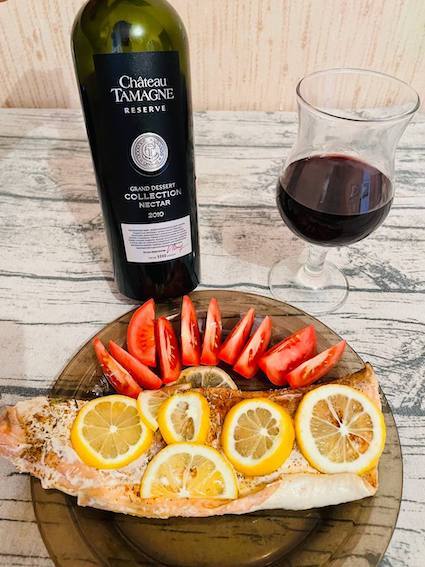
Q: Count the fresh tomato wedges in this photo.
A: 10